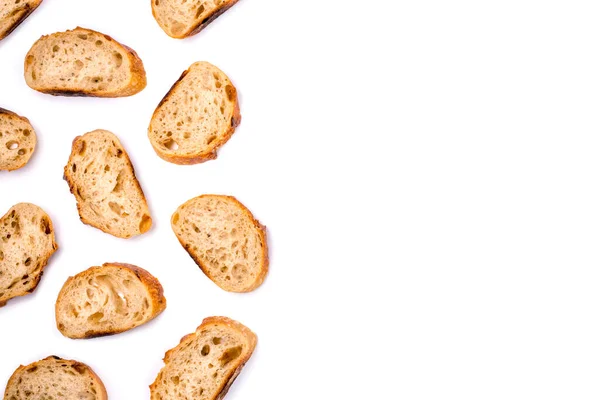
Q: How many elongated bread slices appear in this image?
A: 11